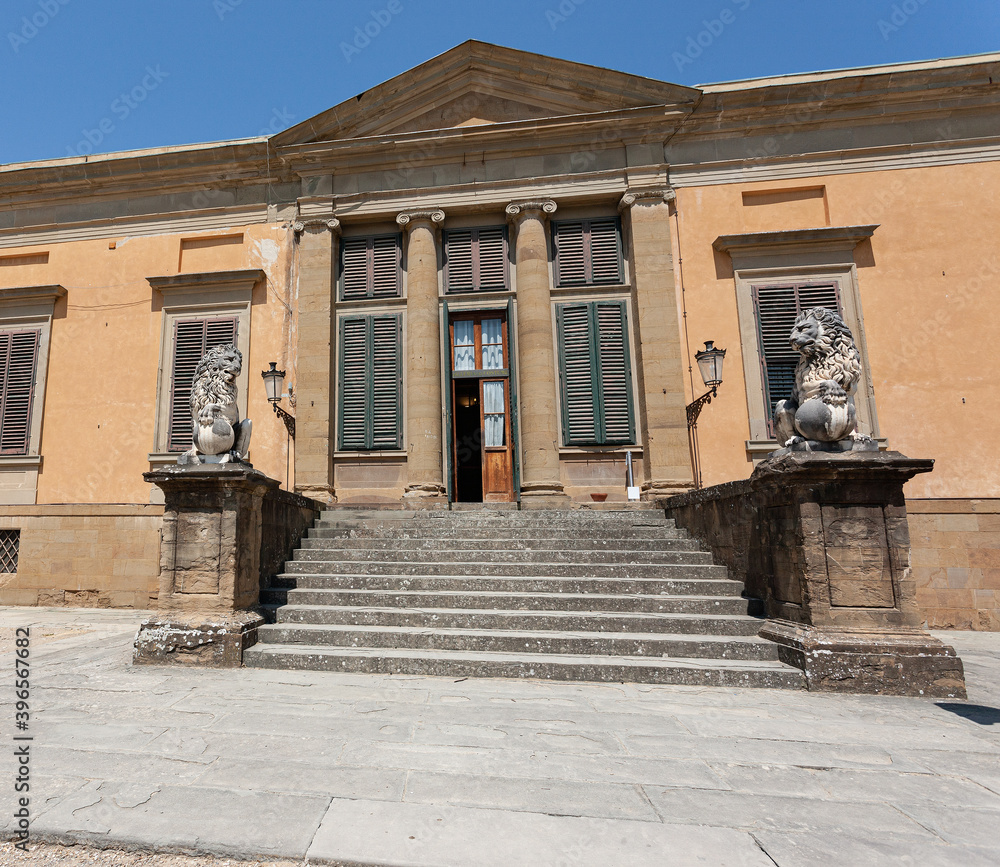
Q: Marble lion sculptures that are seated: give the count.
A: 2